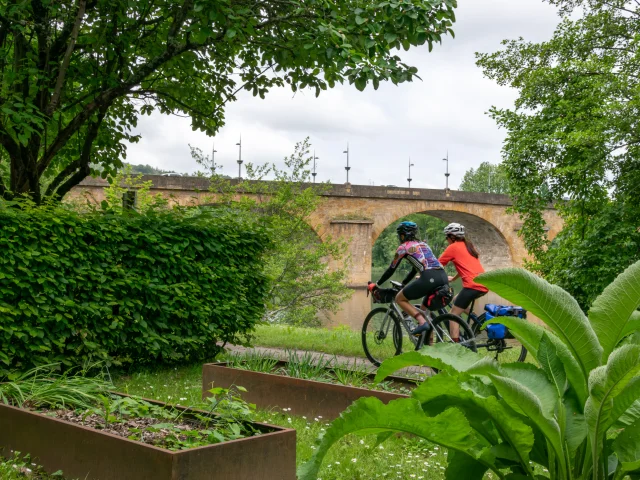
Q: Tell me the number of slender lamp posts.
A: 6